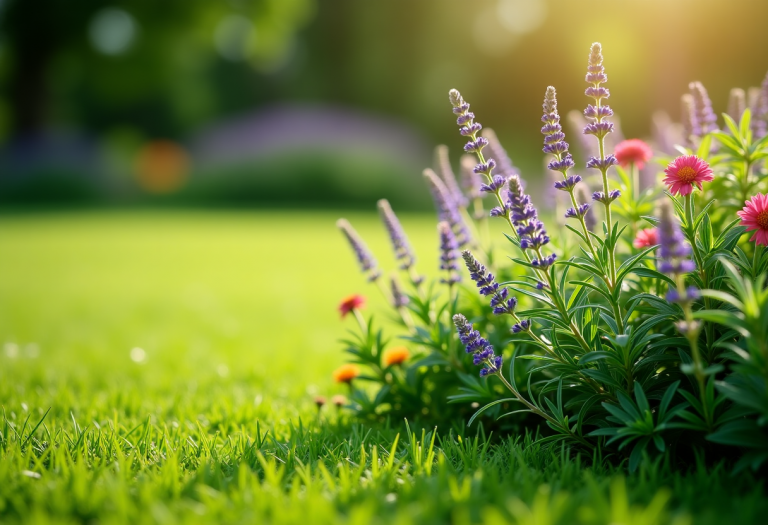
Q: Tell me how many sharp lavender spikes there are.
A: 6